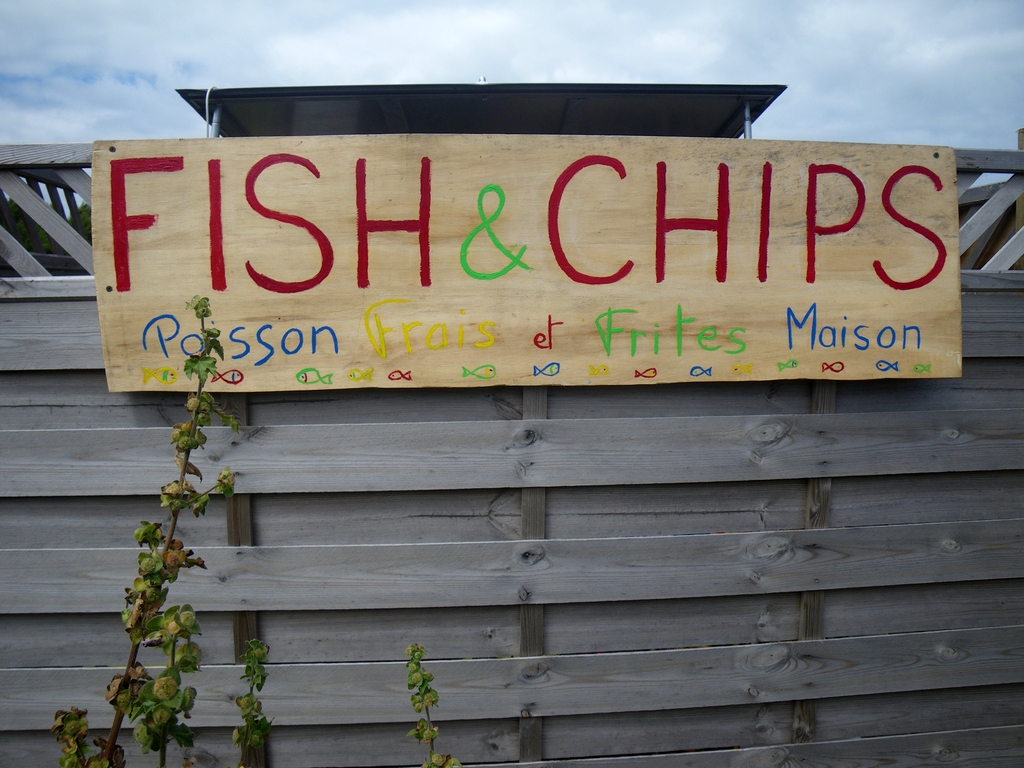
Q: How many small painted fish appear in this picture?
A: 15